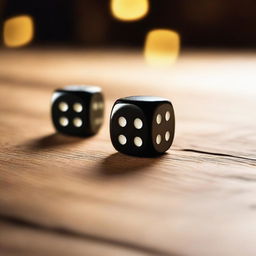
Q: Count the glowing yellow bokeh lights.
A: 3